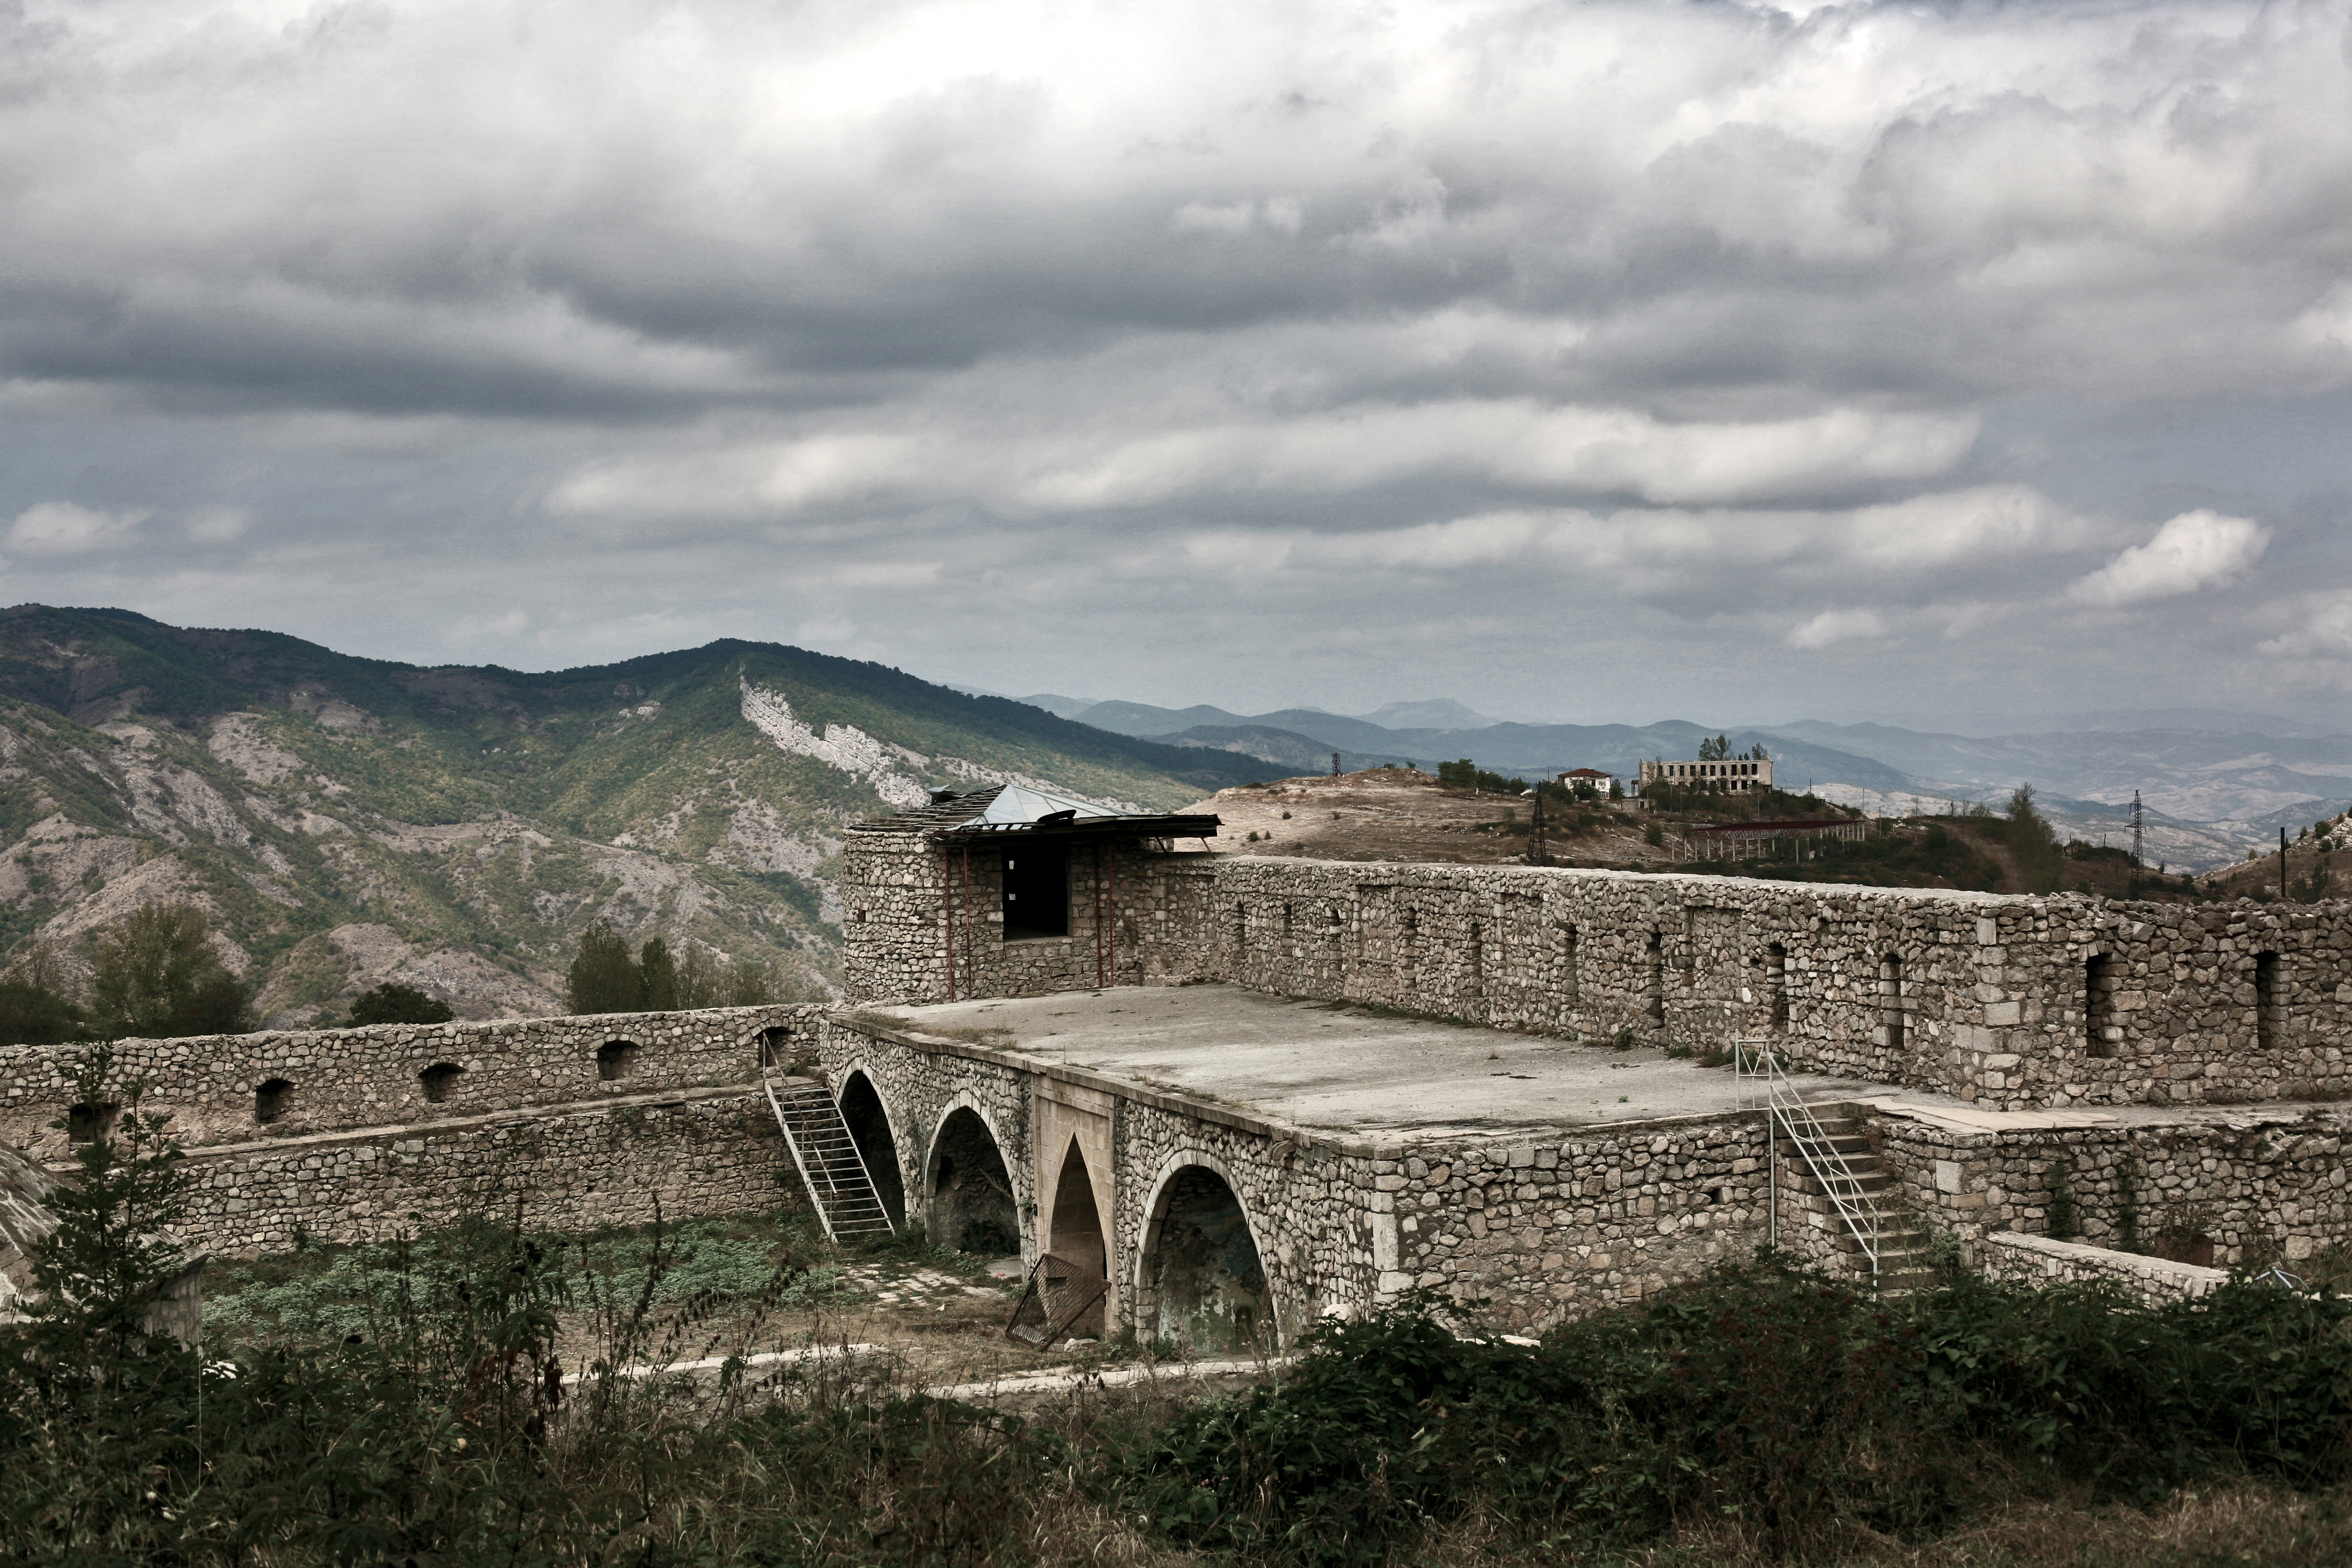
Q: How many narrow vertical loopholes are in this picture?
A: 11